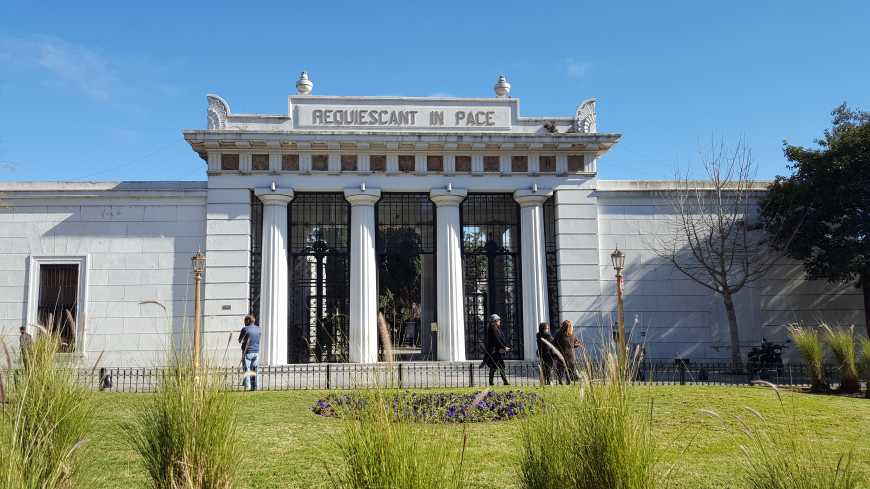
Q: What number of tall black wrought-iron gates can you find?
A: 3